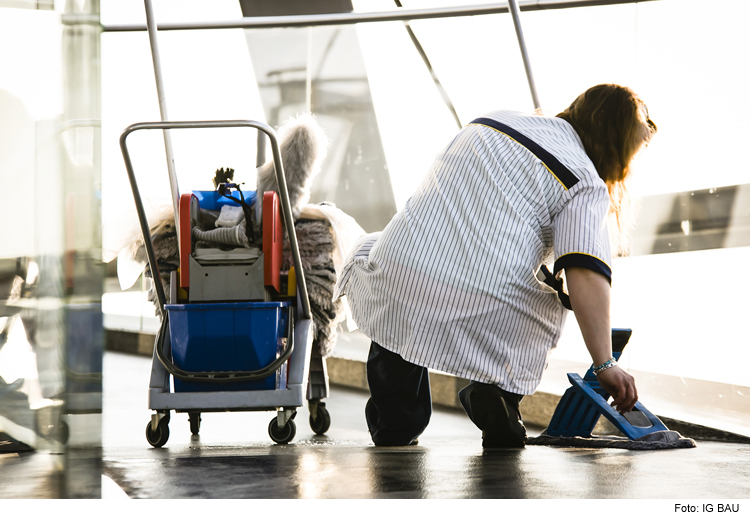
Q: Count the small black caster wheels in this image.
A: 4